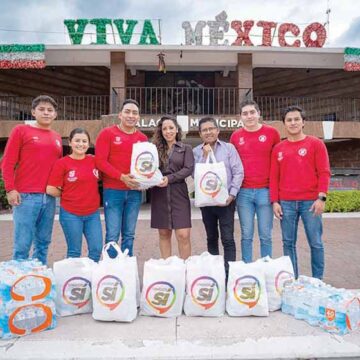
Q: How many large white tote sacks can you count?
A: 8